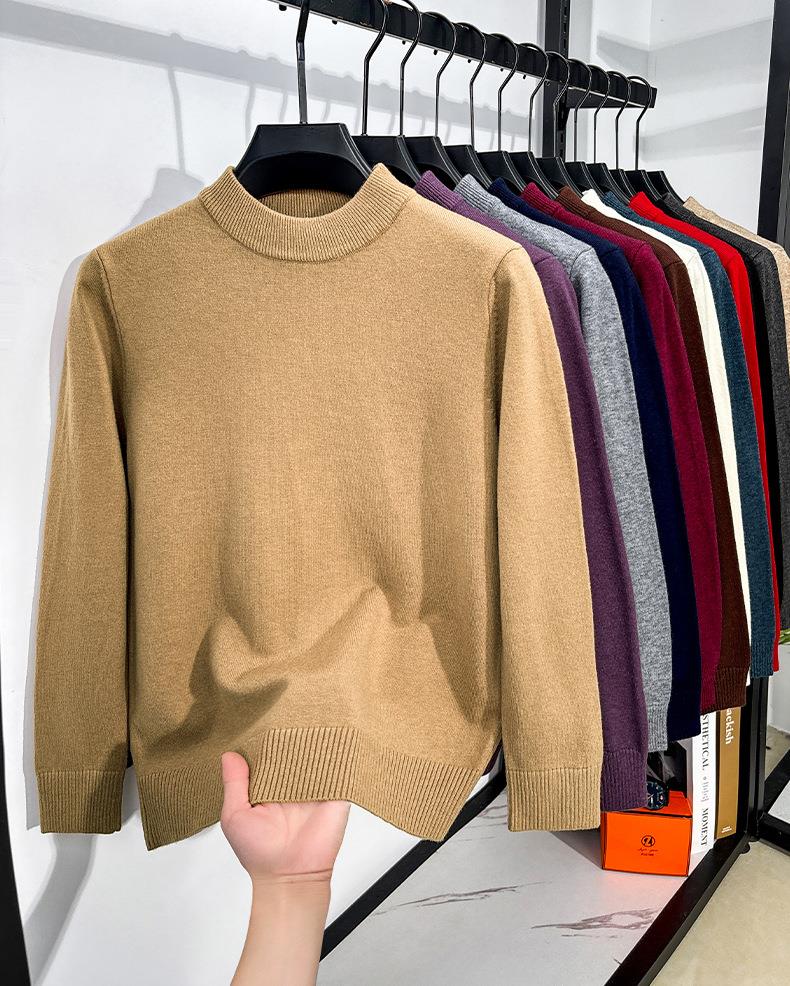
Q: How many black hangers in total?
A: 12